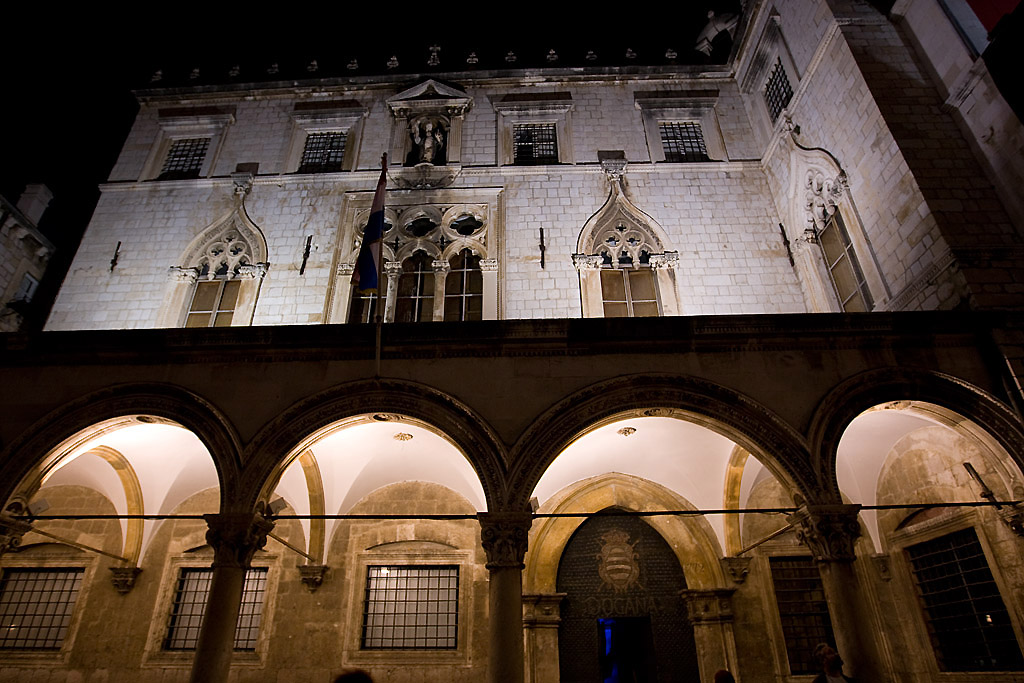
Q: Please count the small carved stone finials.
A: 14